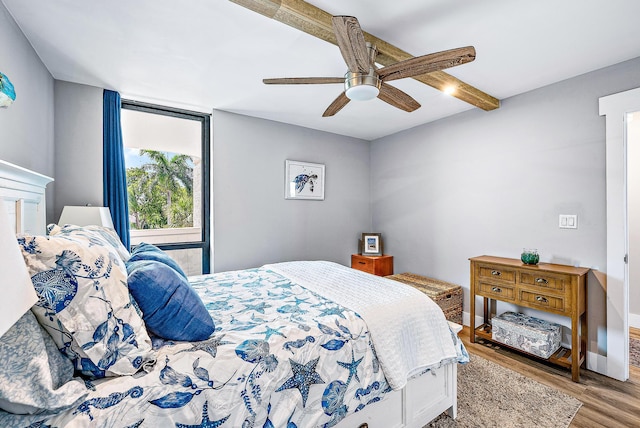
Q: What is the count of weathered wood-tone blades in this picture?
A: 5